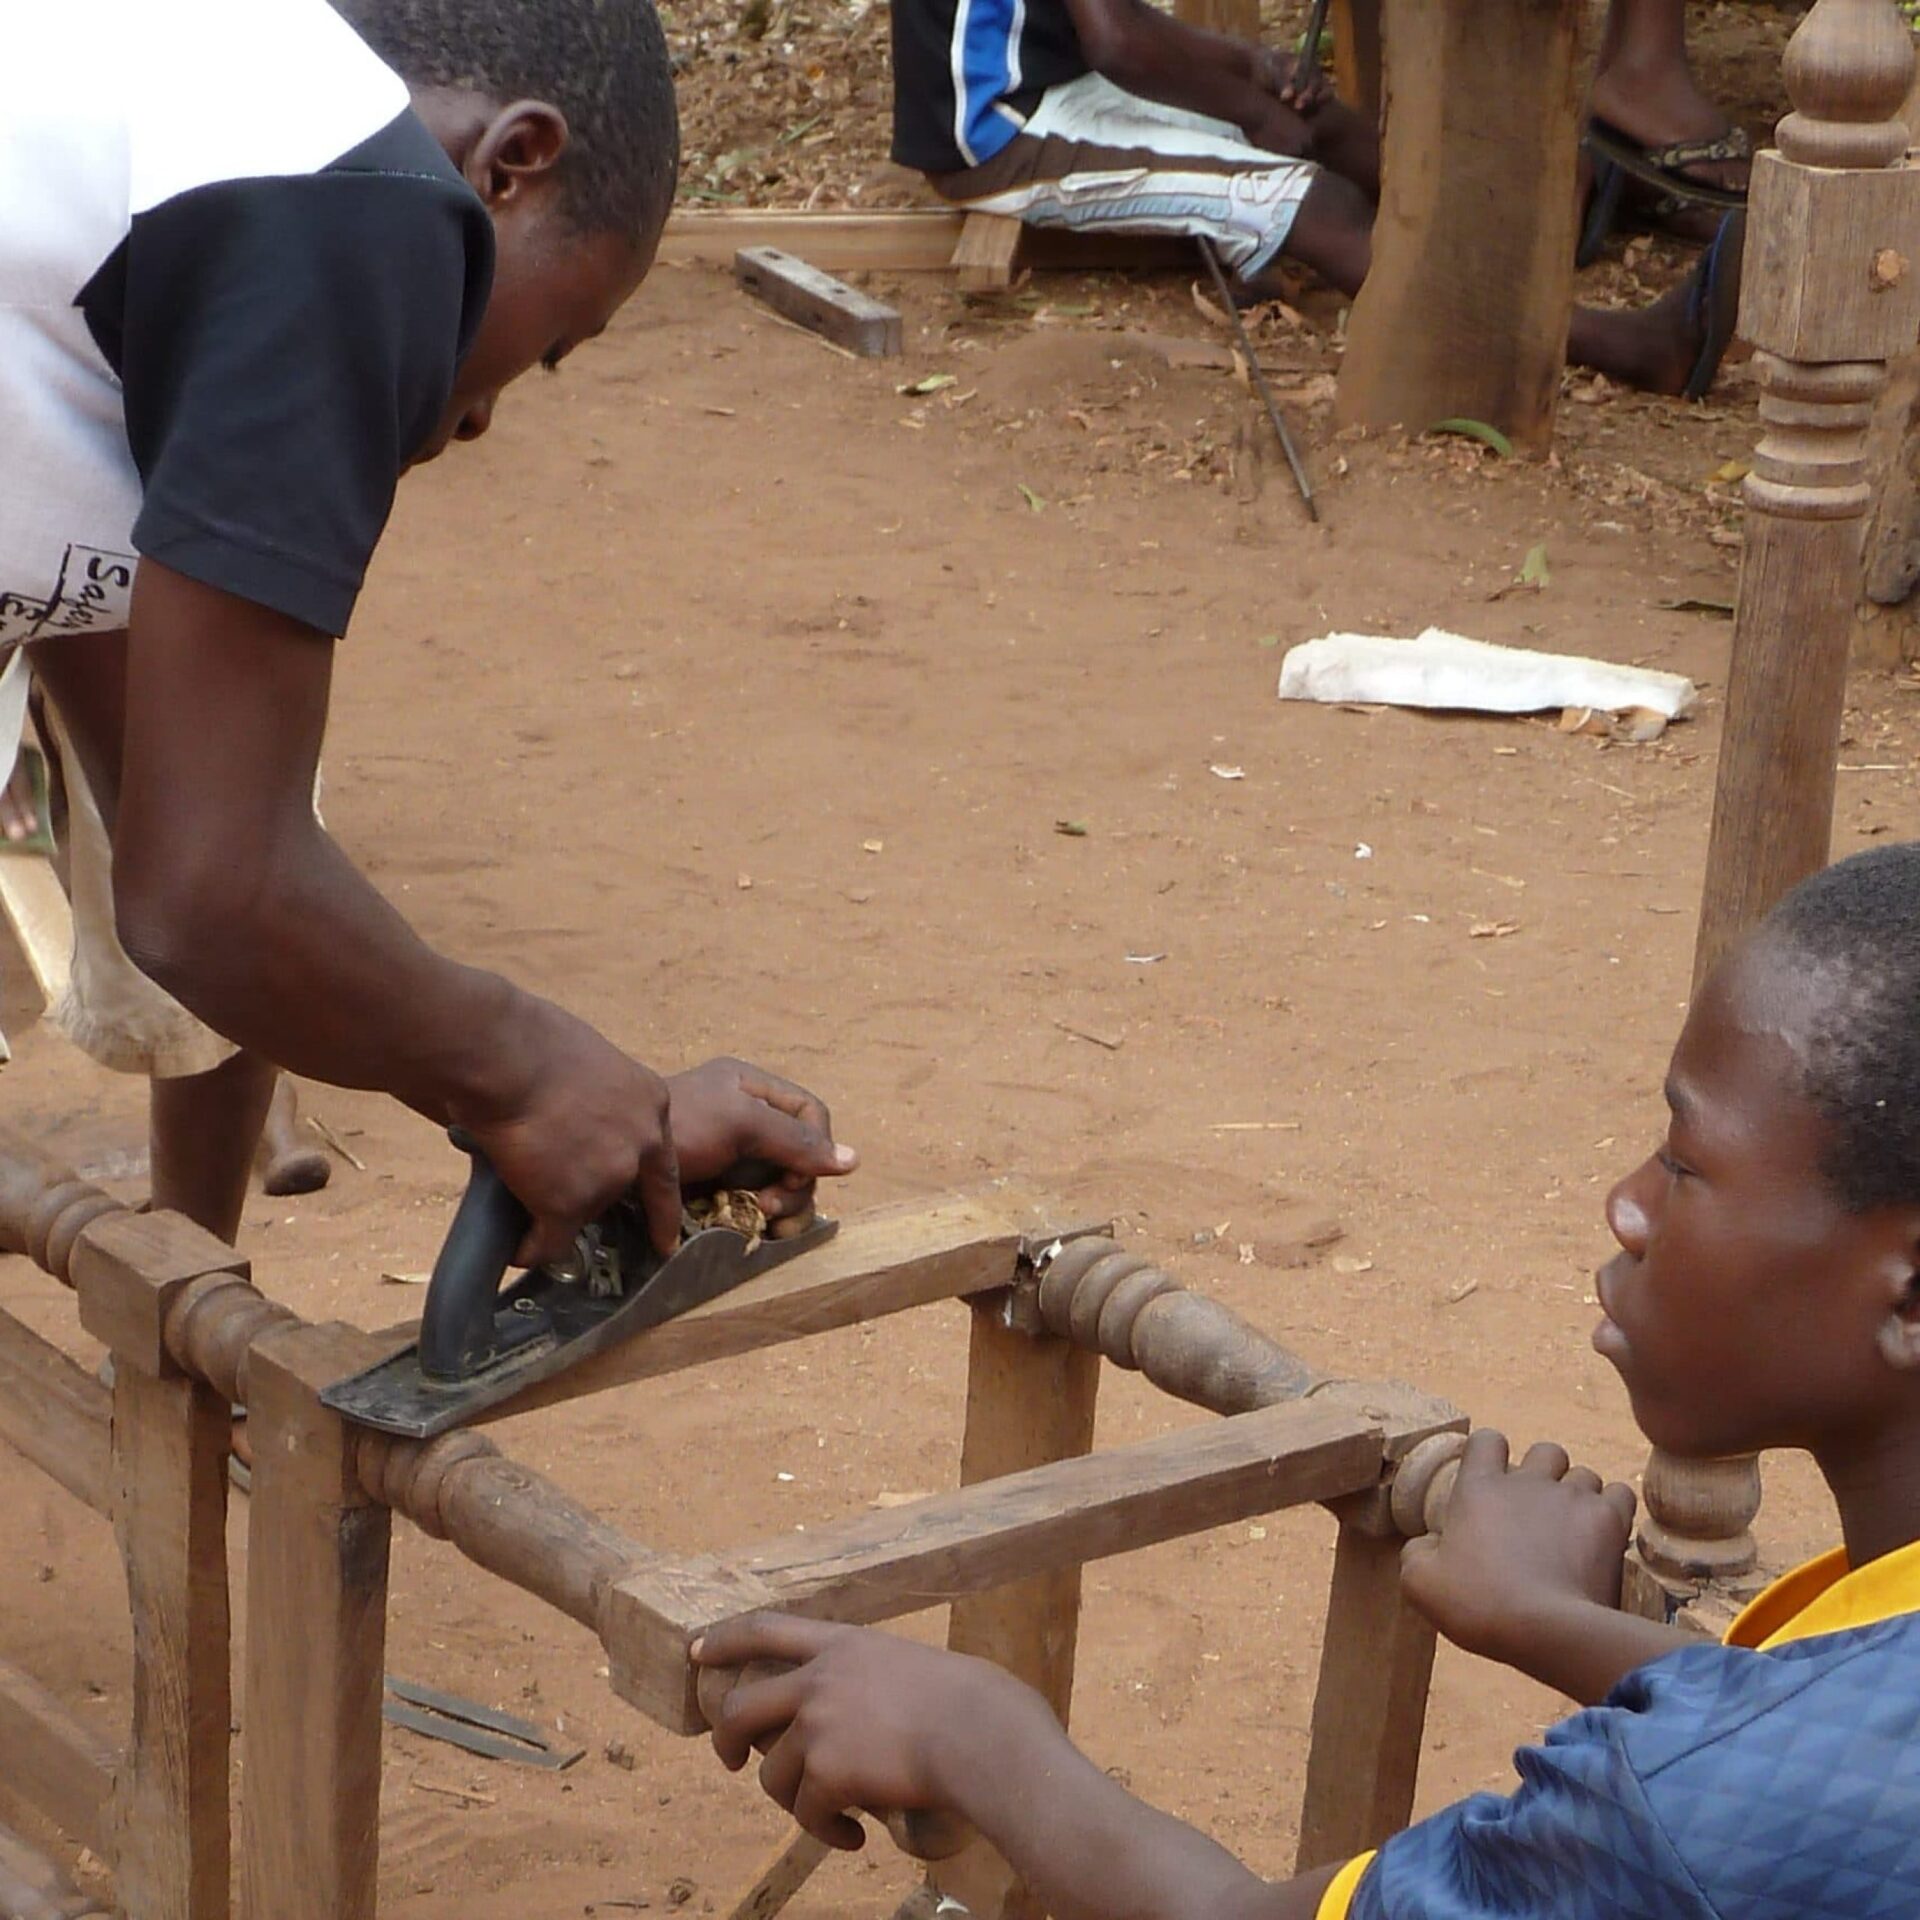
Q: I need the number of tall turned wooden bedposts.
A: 1